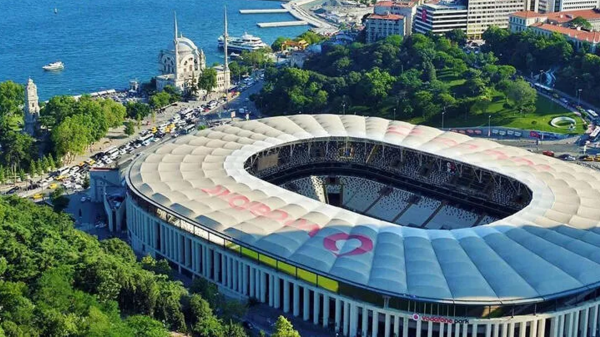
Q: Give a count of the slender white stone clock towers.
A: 1